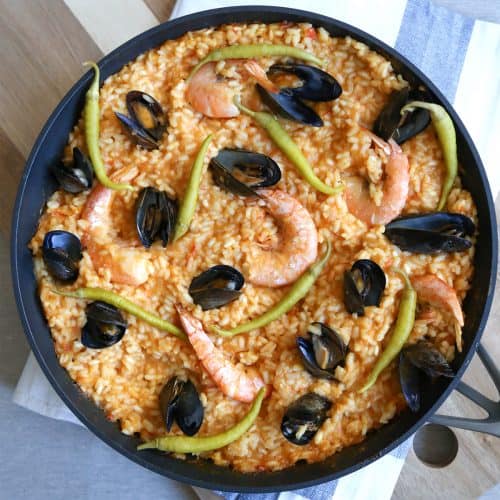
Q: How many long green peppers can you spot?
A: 9